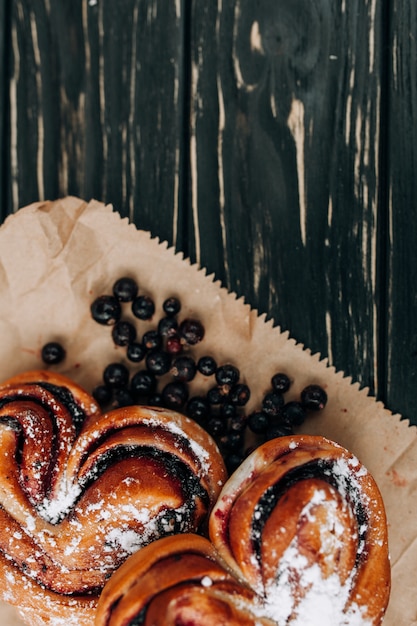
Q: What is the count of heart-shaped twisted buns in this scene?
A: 2